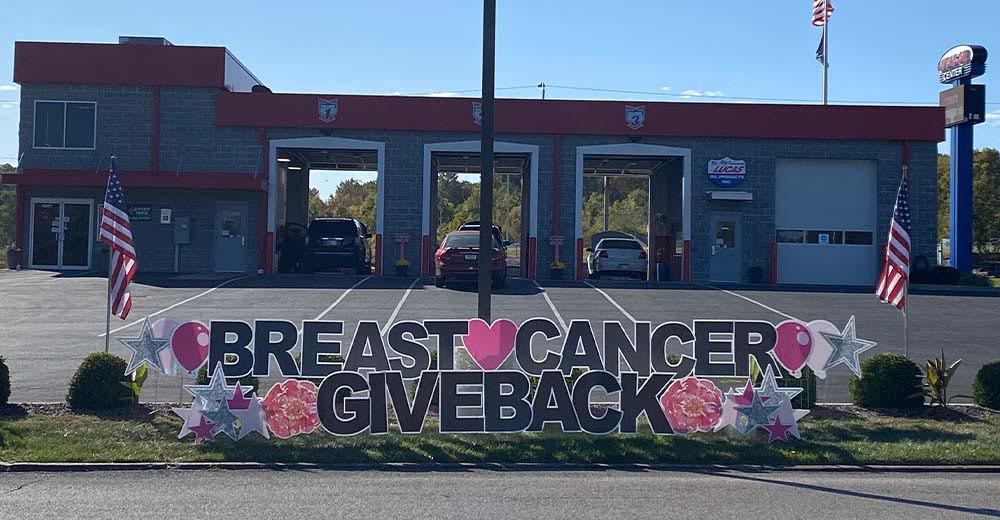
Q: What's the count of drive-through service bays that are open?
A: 3